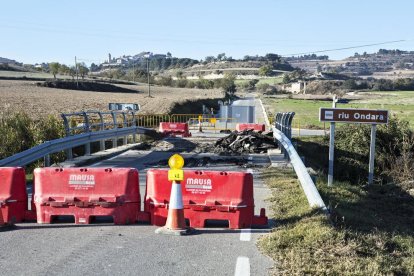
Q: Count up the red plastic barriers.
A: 5